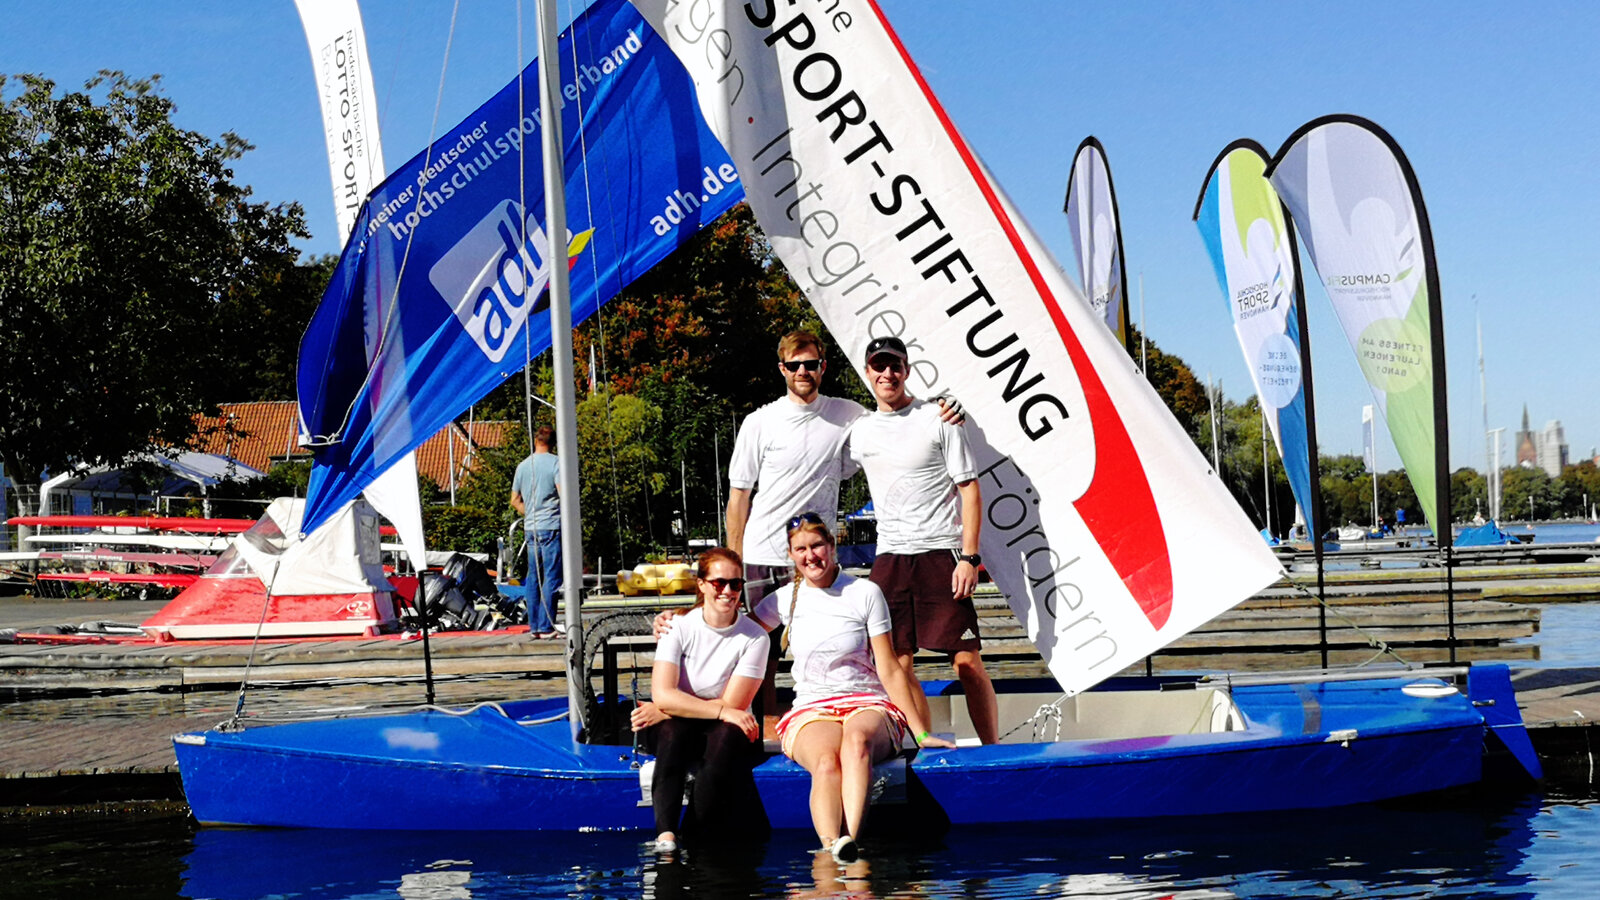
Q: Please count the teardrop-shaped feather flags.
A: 3